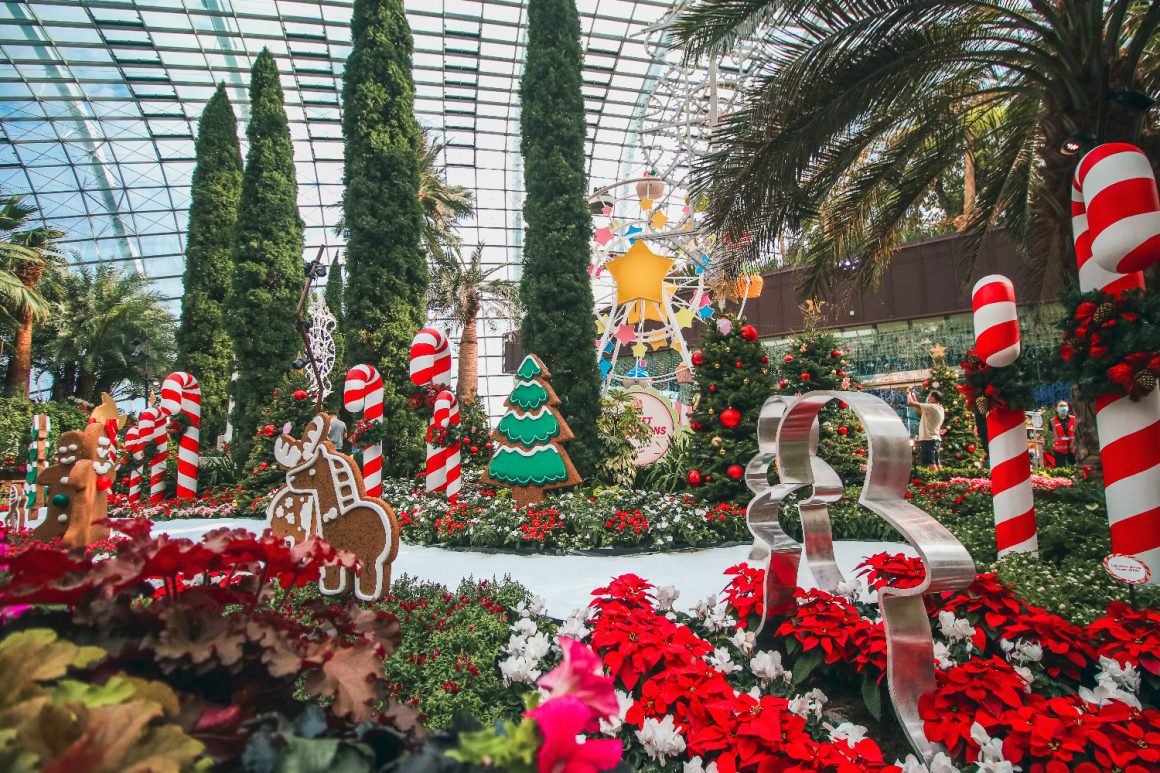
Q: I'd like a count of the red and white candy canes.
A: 8